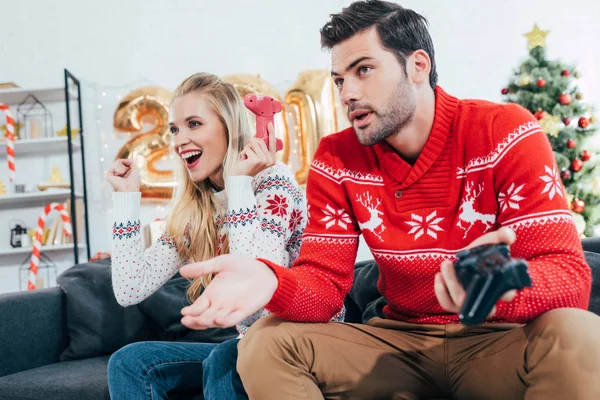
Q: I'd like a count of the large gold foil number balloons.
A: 3